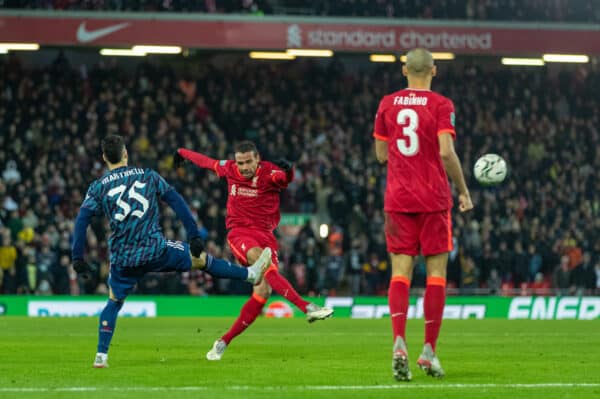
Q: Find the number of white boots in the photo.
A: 6